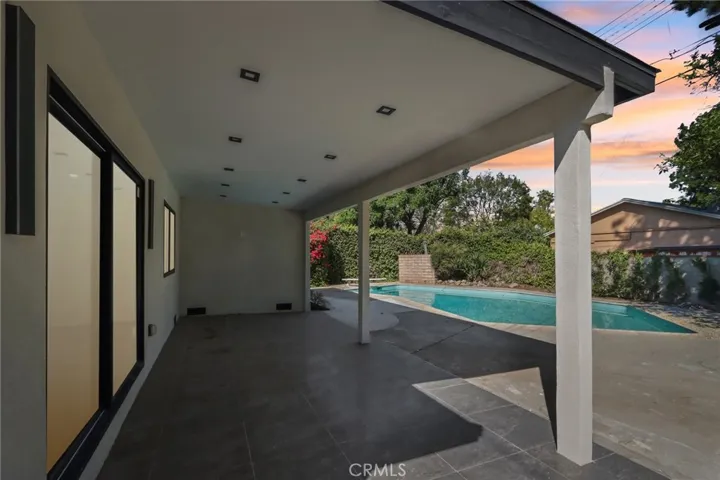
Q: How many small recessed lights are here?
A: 10